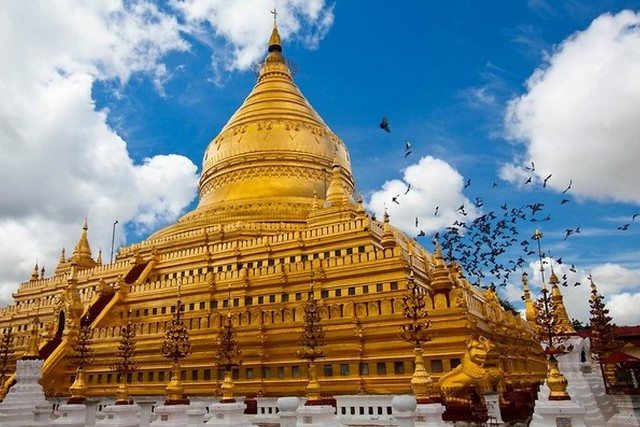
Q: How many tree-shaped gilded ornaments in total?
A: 9